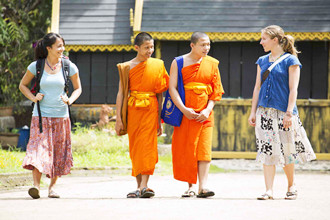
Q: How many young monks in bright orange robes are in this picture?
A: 2